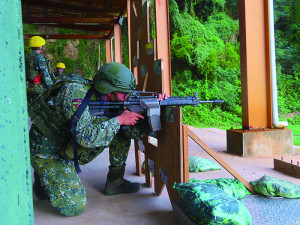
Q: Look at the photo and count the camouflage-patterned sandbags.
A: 4